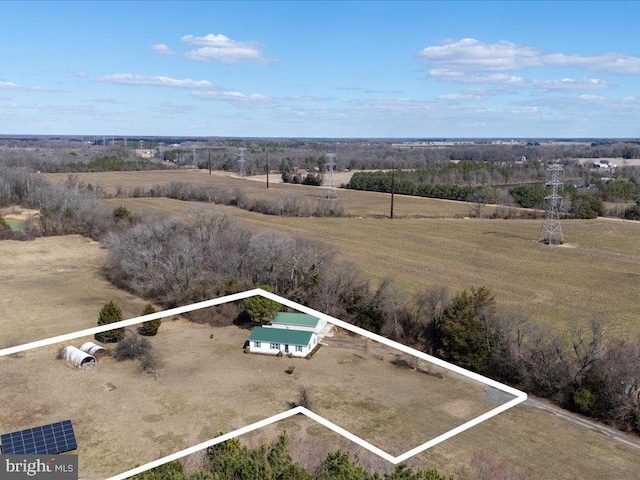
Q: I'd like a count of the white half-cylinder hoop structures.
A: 2